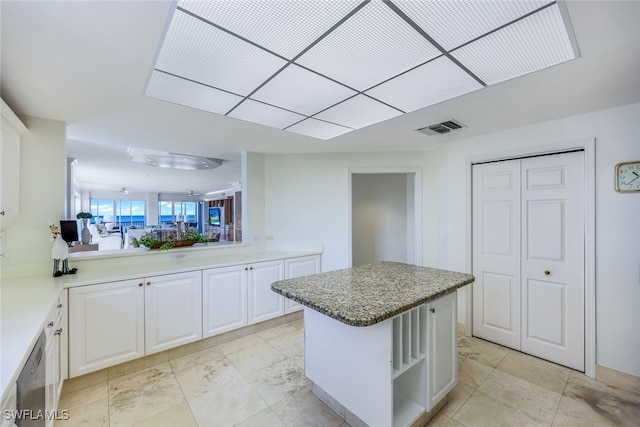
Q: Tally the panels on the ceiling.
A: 11